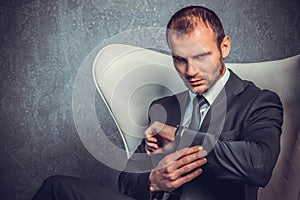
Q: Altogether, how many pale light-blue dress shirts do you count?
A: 1